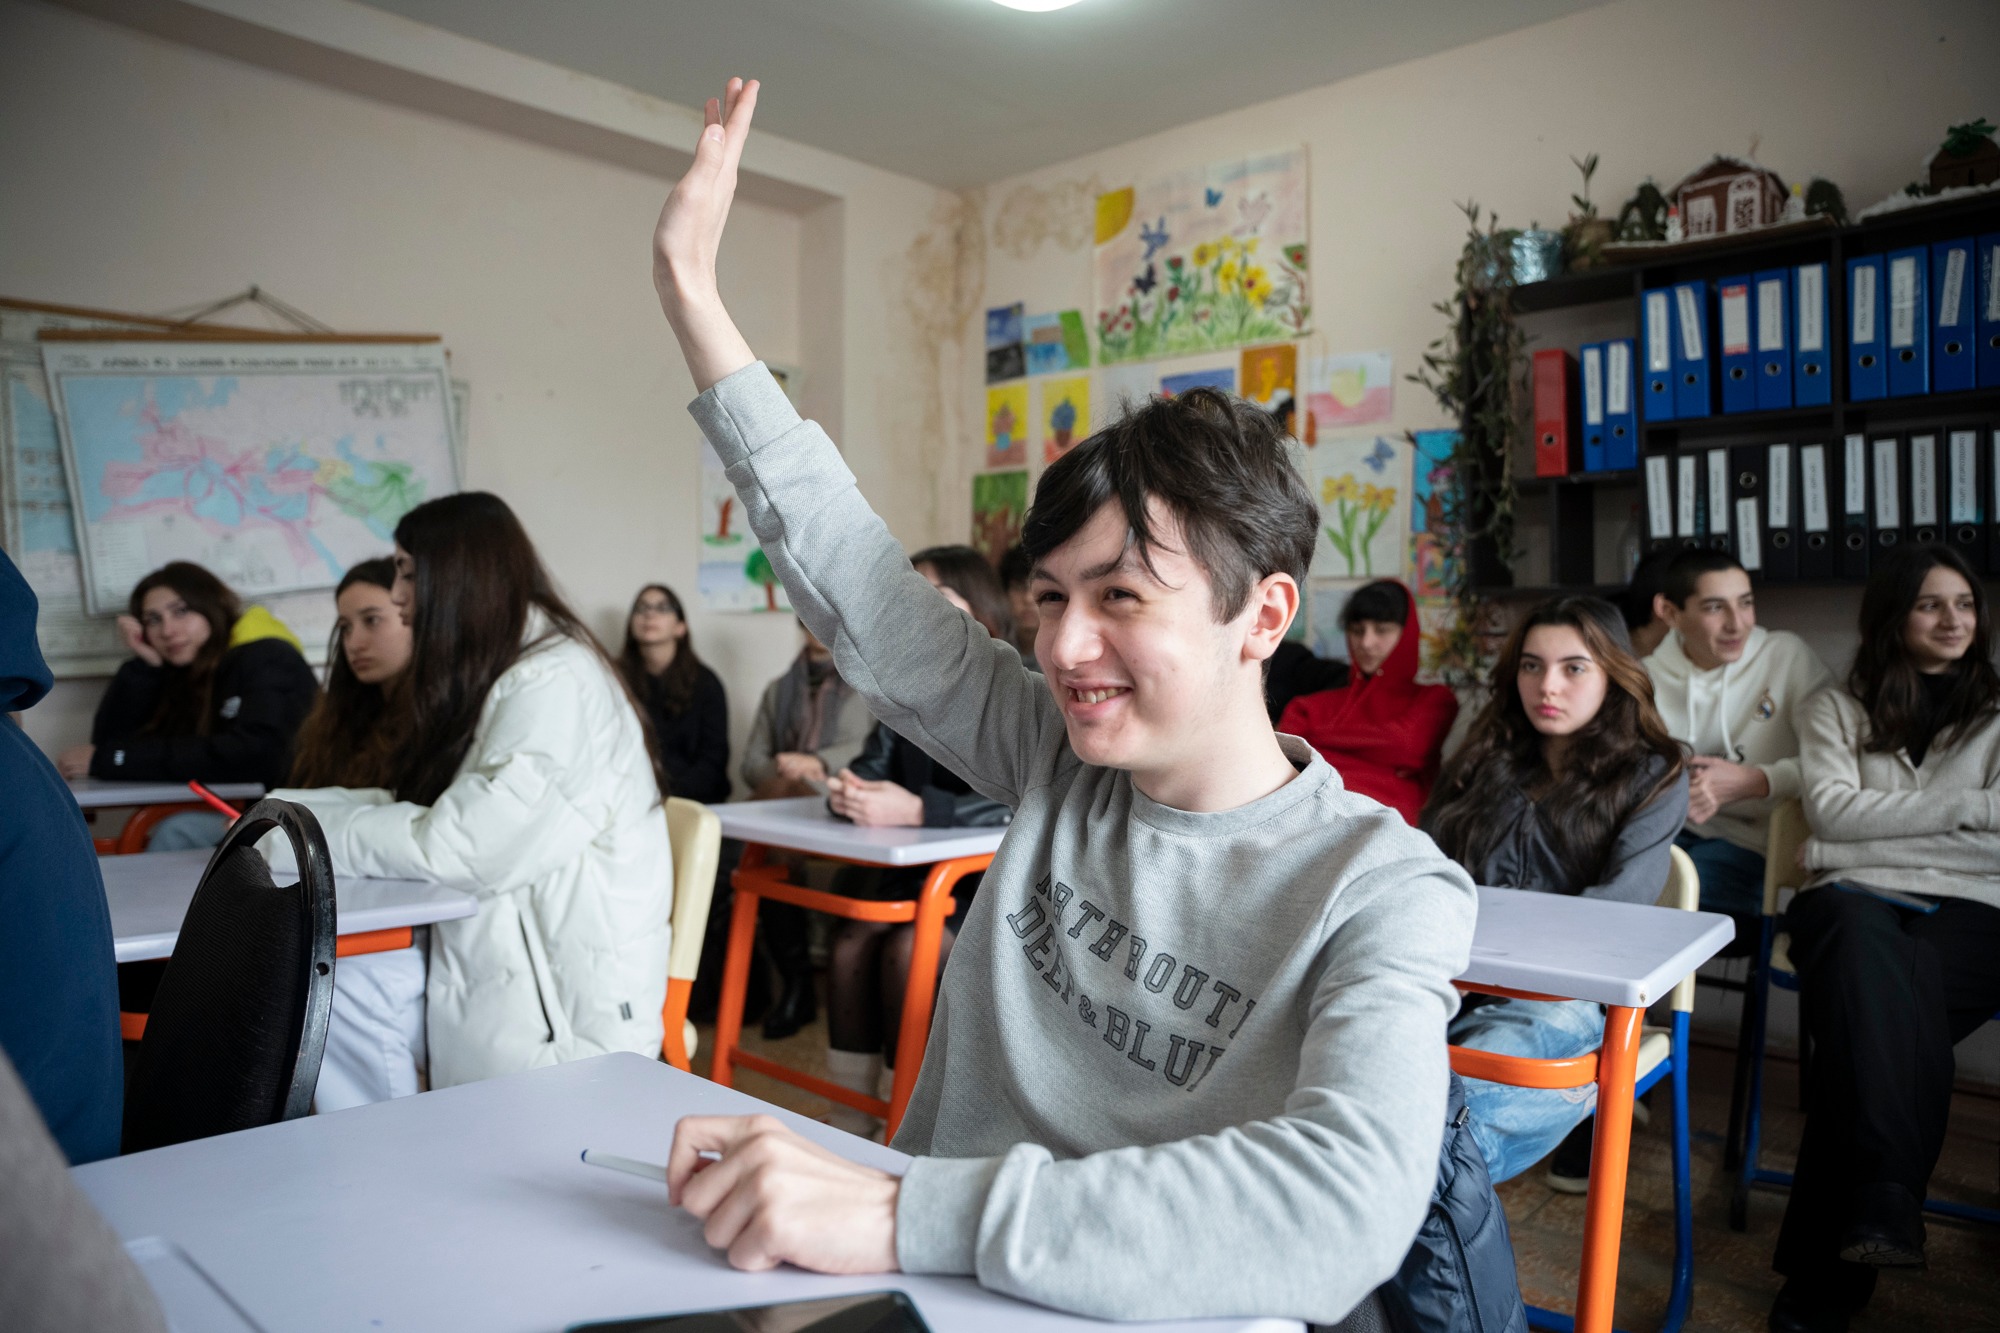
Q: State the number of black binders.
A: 11